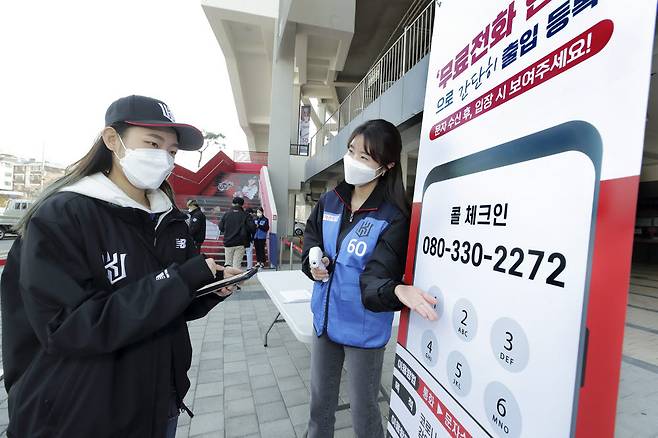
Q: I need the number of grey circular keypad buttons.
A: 6